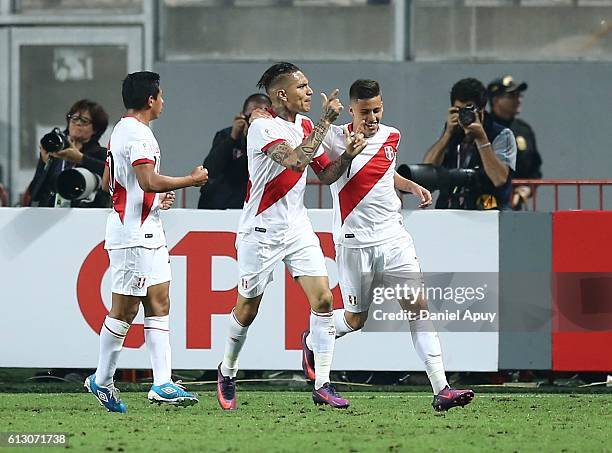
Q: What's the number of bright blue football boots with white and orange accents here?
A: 2